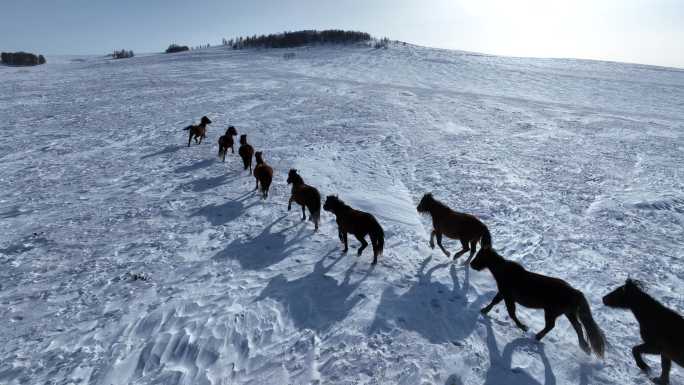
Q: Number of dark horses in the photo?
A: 9